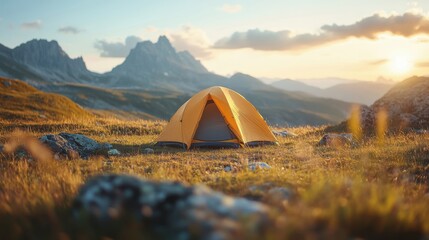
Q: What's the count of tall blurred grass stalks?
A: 2